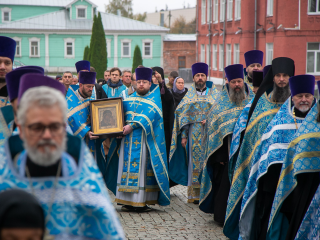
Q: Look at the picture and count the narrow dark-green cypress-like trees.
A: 3